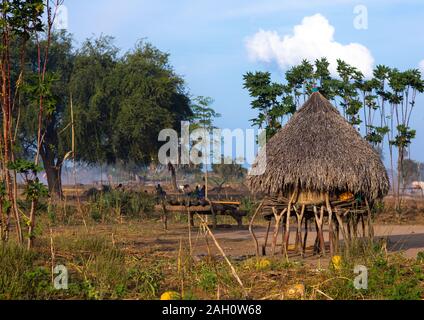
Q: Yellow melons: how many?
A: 4